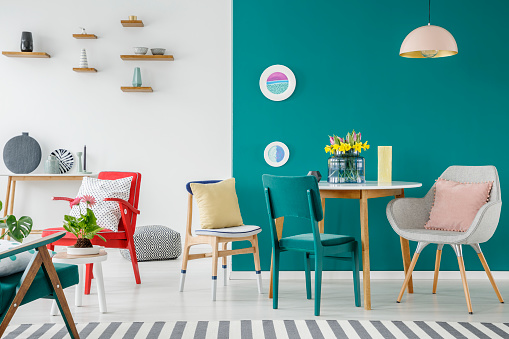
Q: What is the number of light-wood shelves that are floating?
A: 6